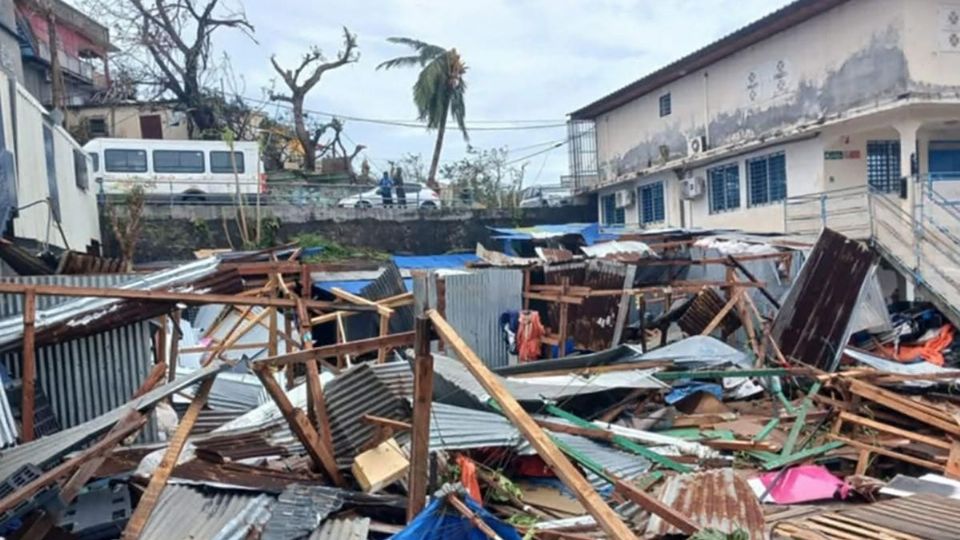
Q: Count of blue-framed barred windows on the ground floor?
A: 5